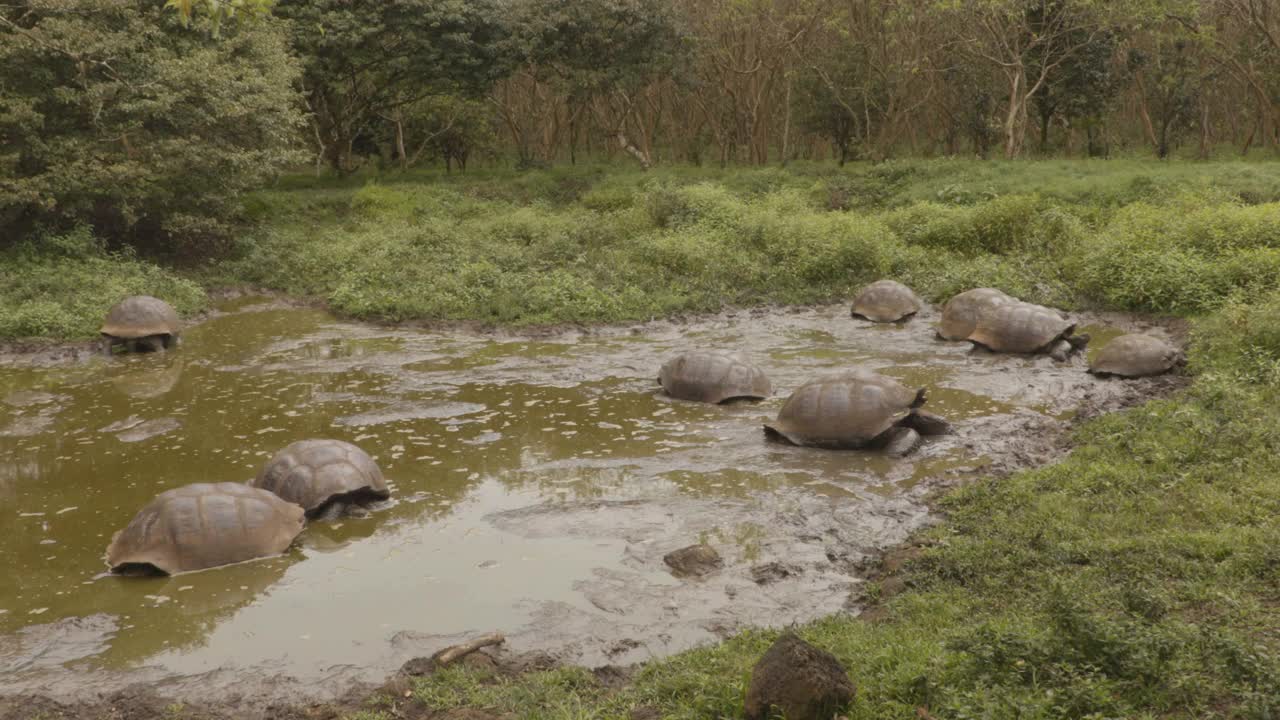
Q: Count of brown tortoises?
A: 9